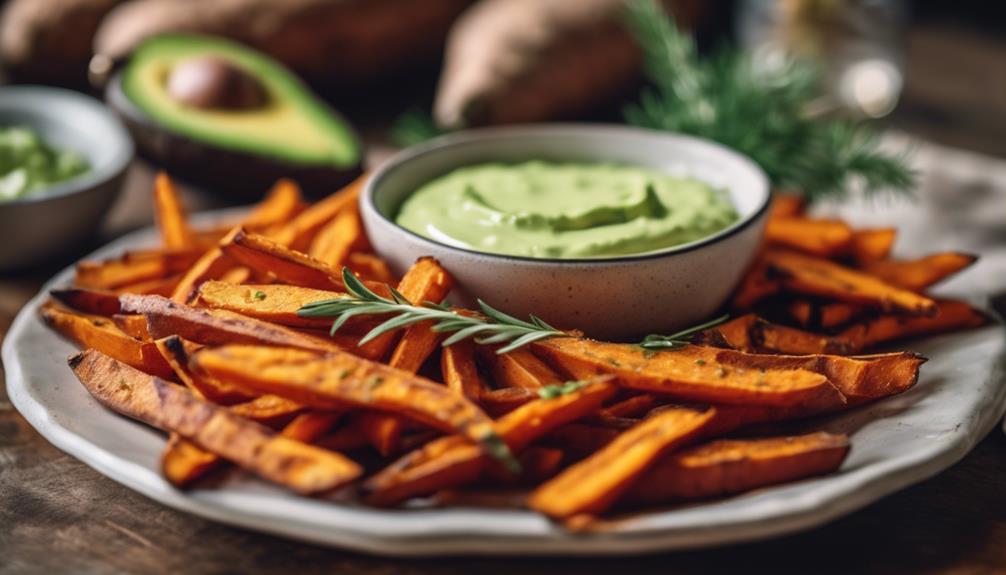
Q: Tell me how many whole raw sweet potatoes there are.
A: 3